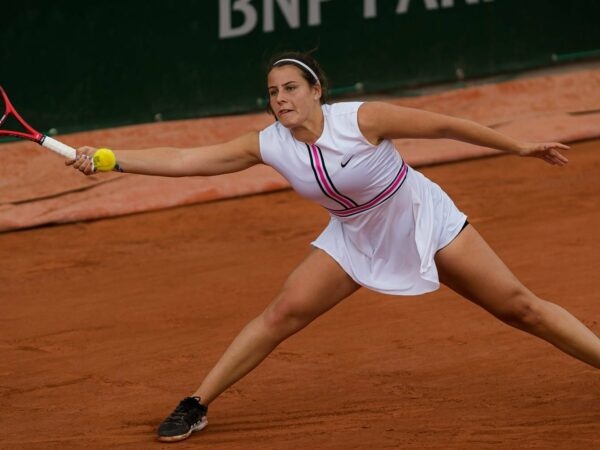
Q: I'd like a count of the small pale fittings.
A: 6